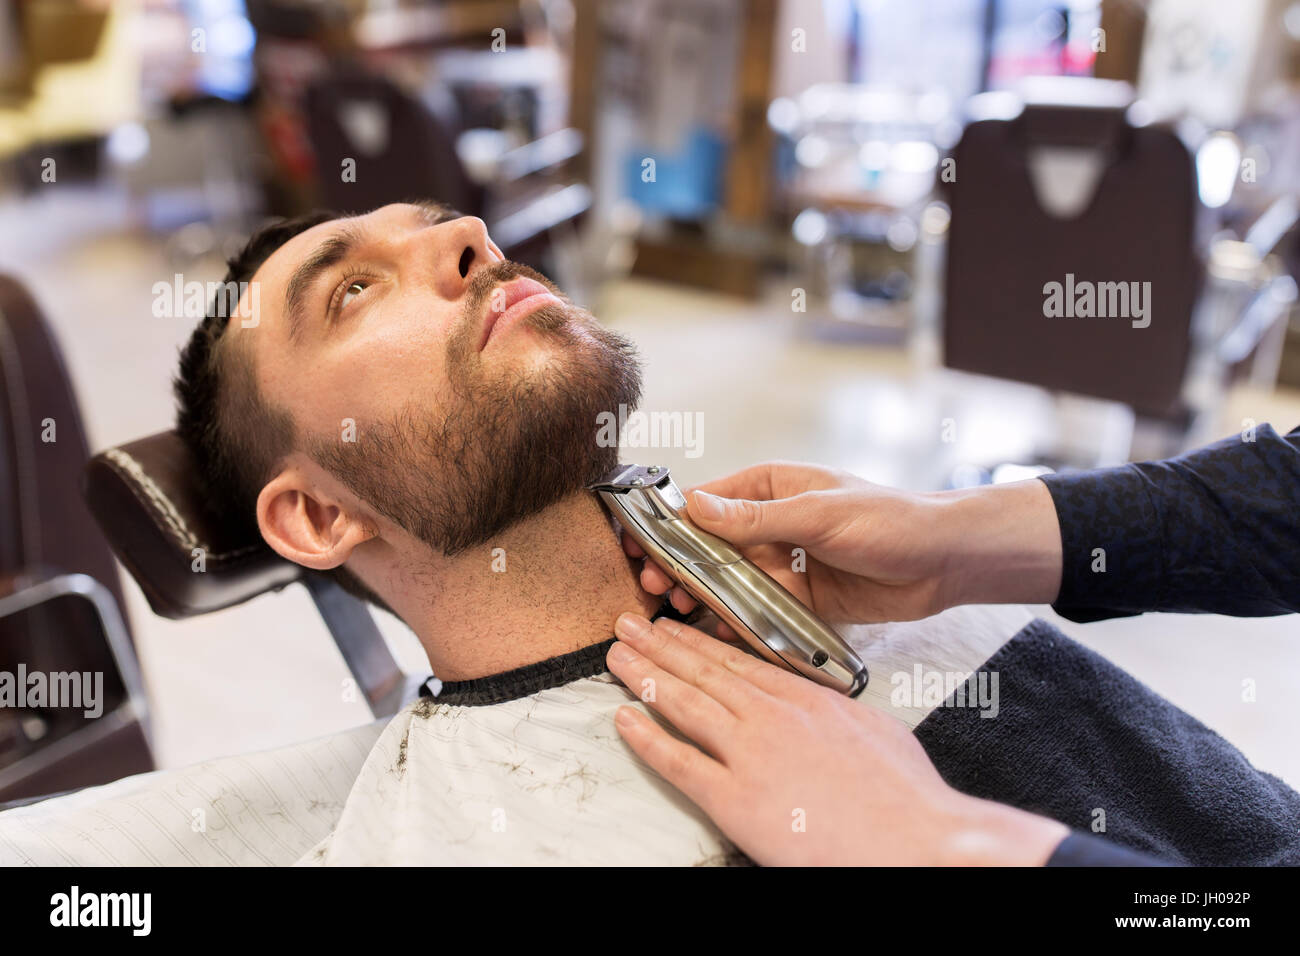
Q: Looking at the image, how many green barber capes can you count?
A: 0